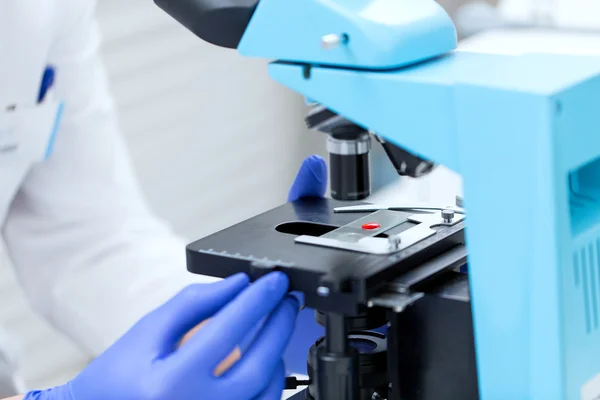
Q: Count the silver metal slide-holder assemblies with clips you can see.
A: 1